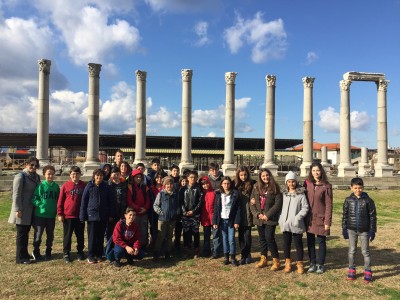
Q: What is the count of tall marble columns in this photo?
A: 9